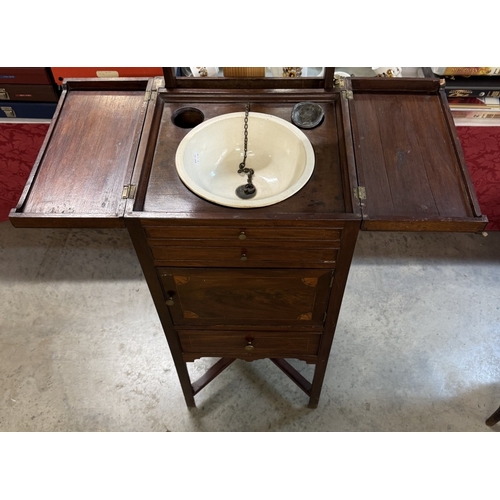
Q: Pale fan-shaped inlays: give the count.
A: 4